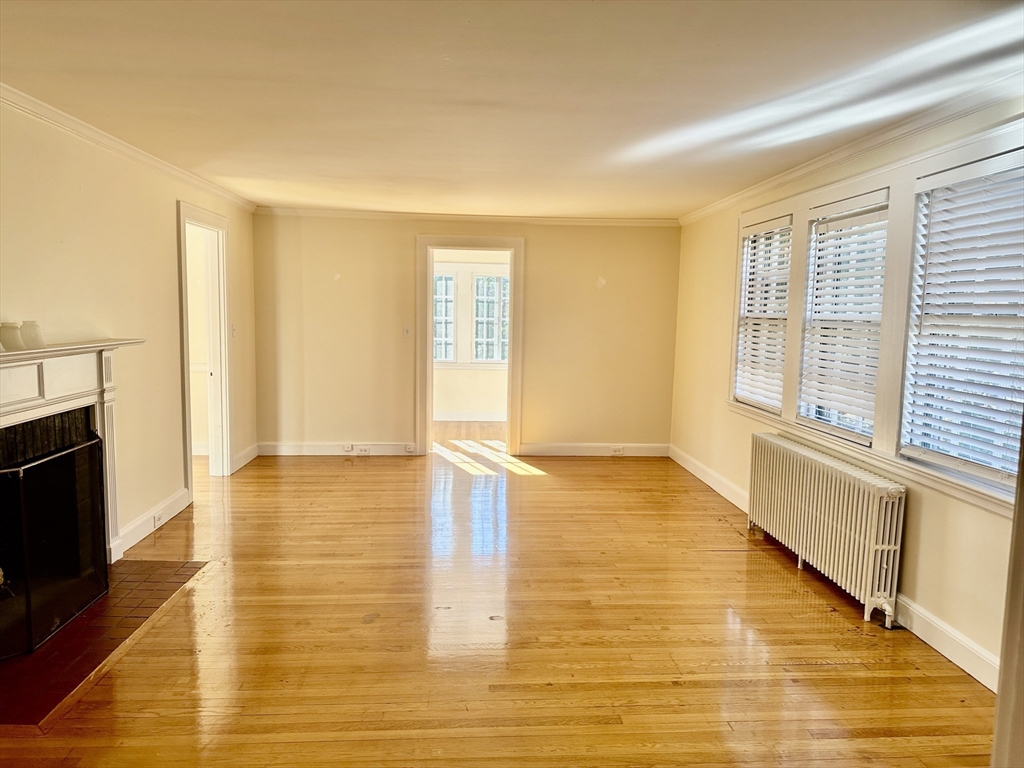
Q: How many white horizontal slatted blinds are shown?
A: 3